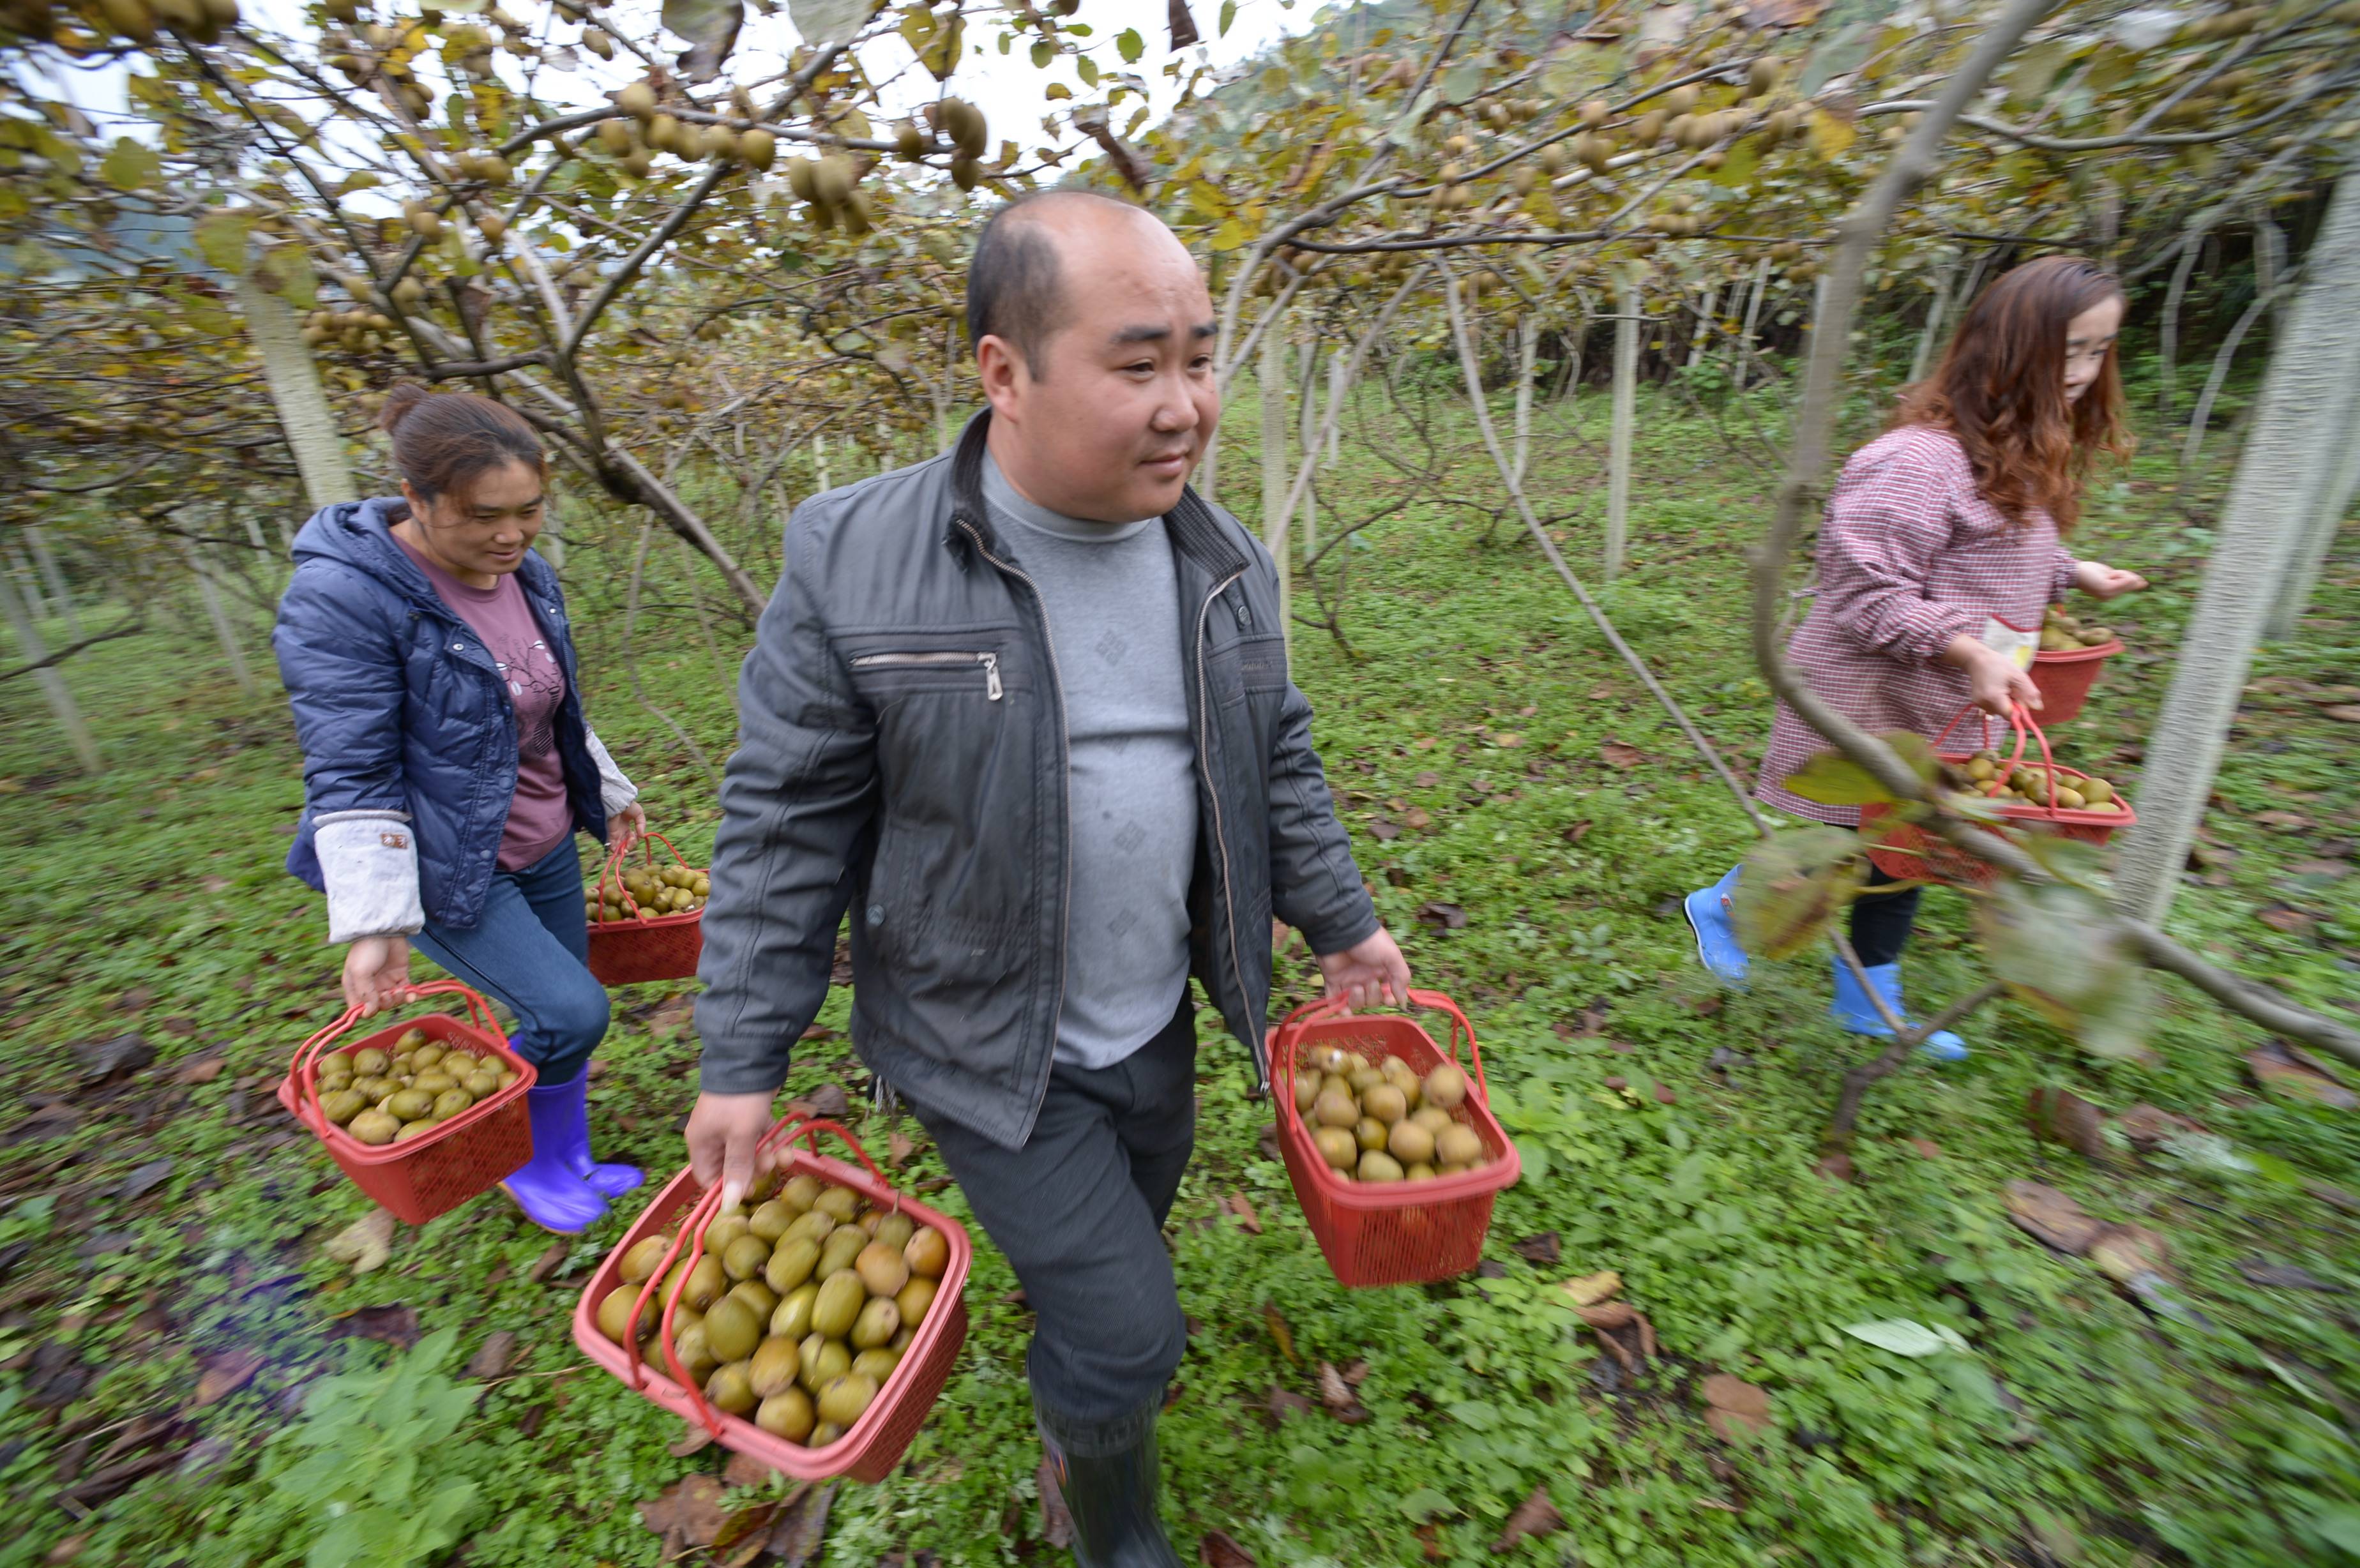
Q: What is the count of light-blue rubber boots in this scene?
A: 2